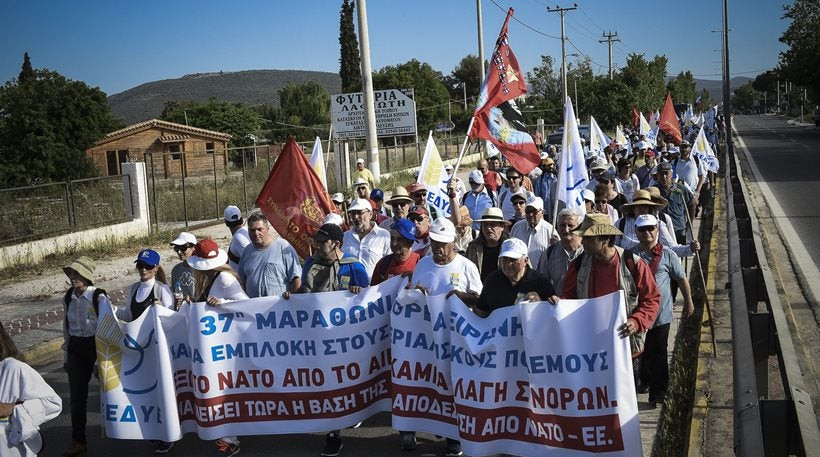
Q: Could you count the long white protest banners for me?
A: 1